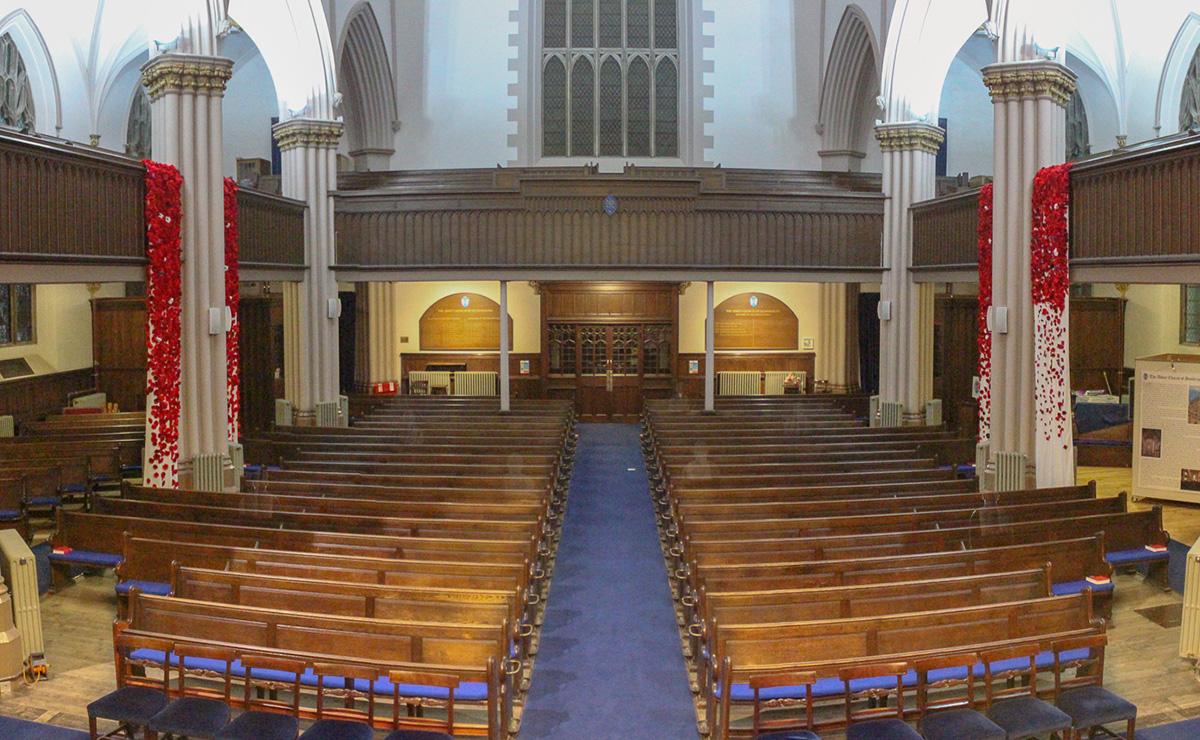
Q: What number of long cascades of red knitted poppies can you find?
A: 4